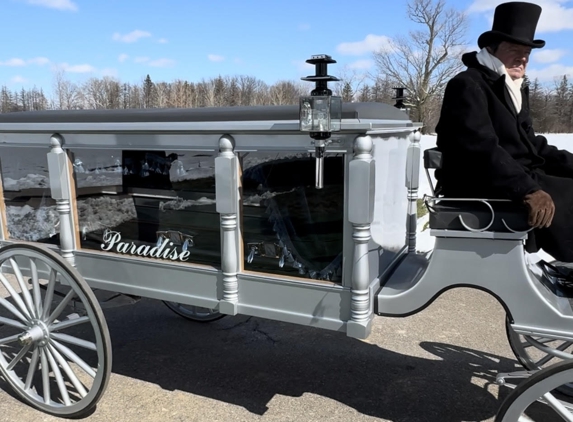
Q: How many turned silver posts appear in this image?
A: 4